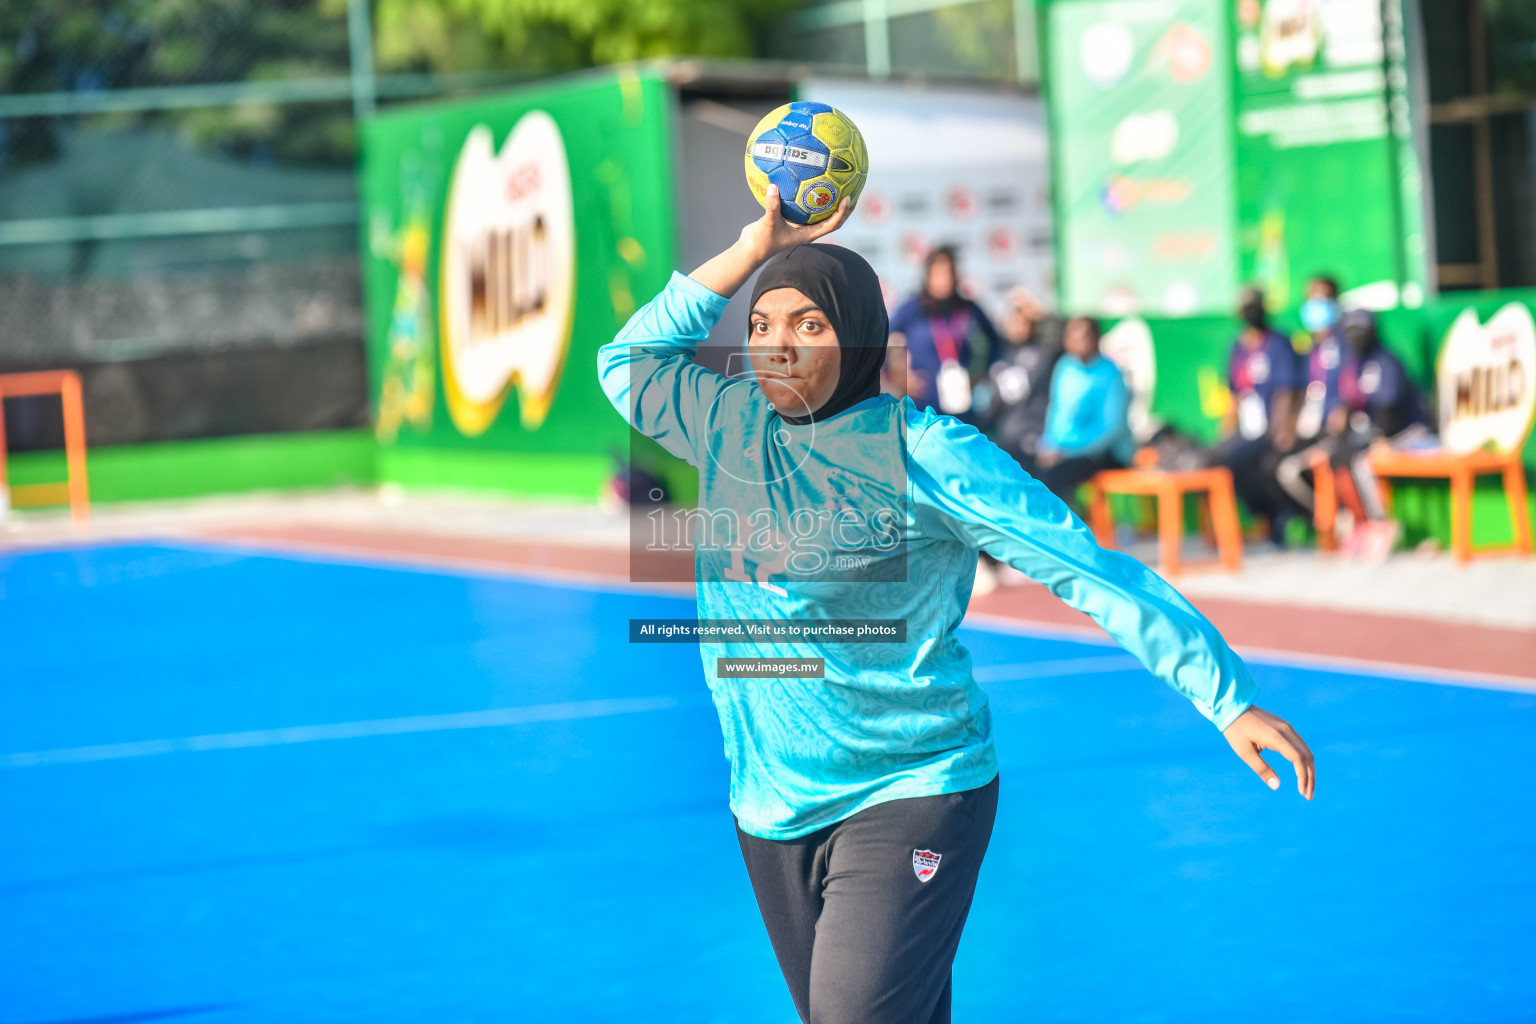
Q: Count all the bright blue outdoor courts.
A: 1